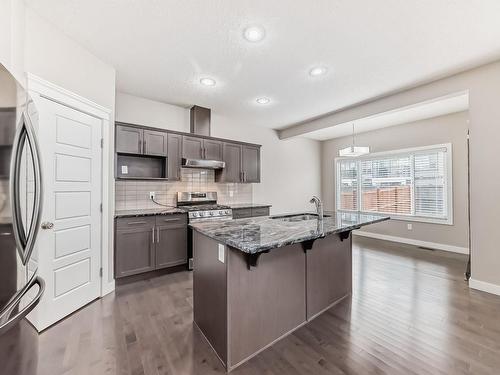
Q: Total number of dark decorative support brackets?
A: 3